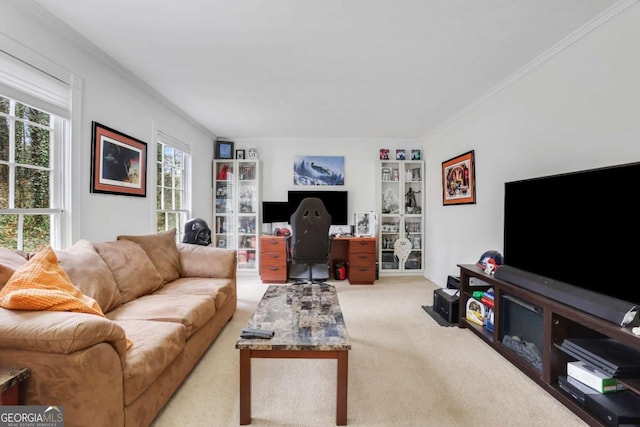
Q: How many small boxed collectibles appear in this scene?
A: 3